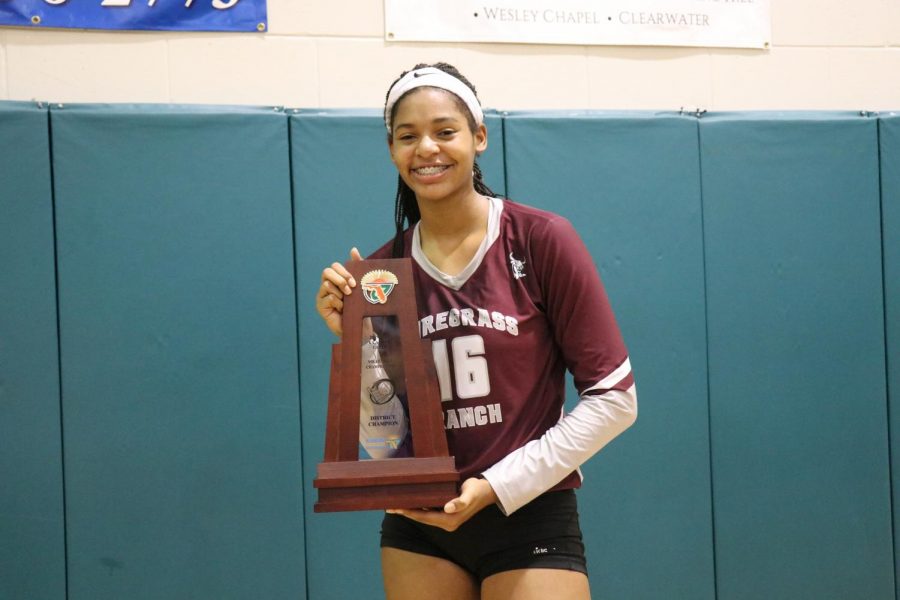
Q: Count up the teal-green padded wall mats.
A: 6